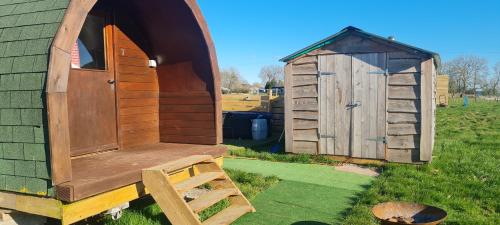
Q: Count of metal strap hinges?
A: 4